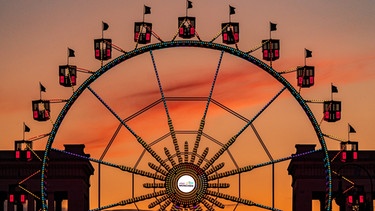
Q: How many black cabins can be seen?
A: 13